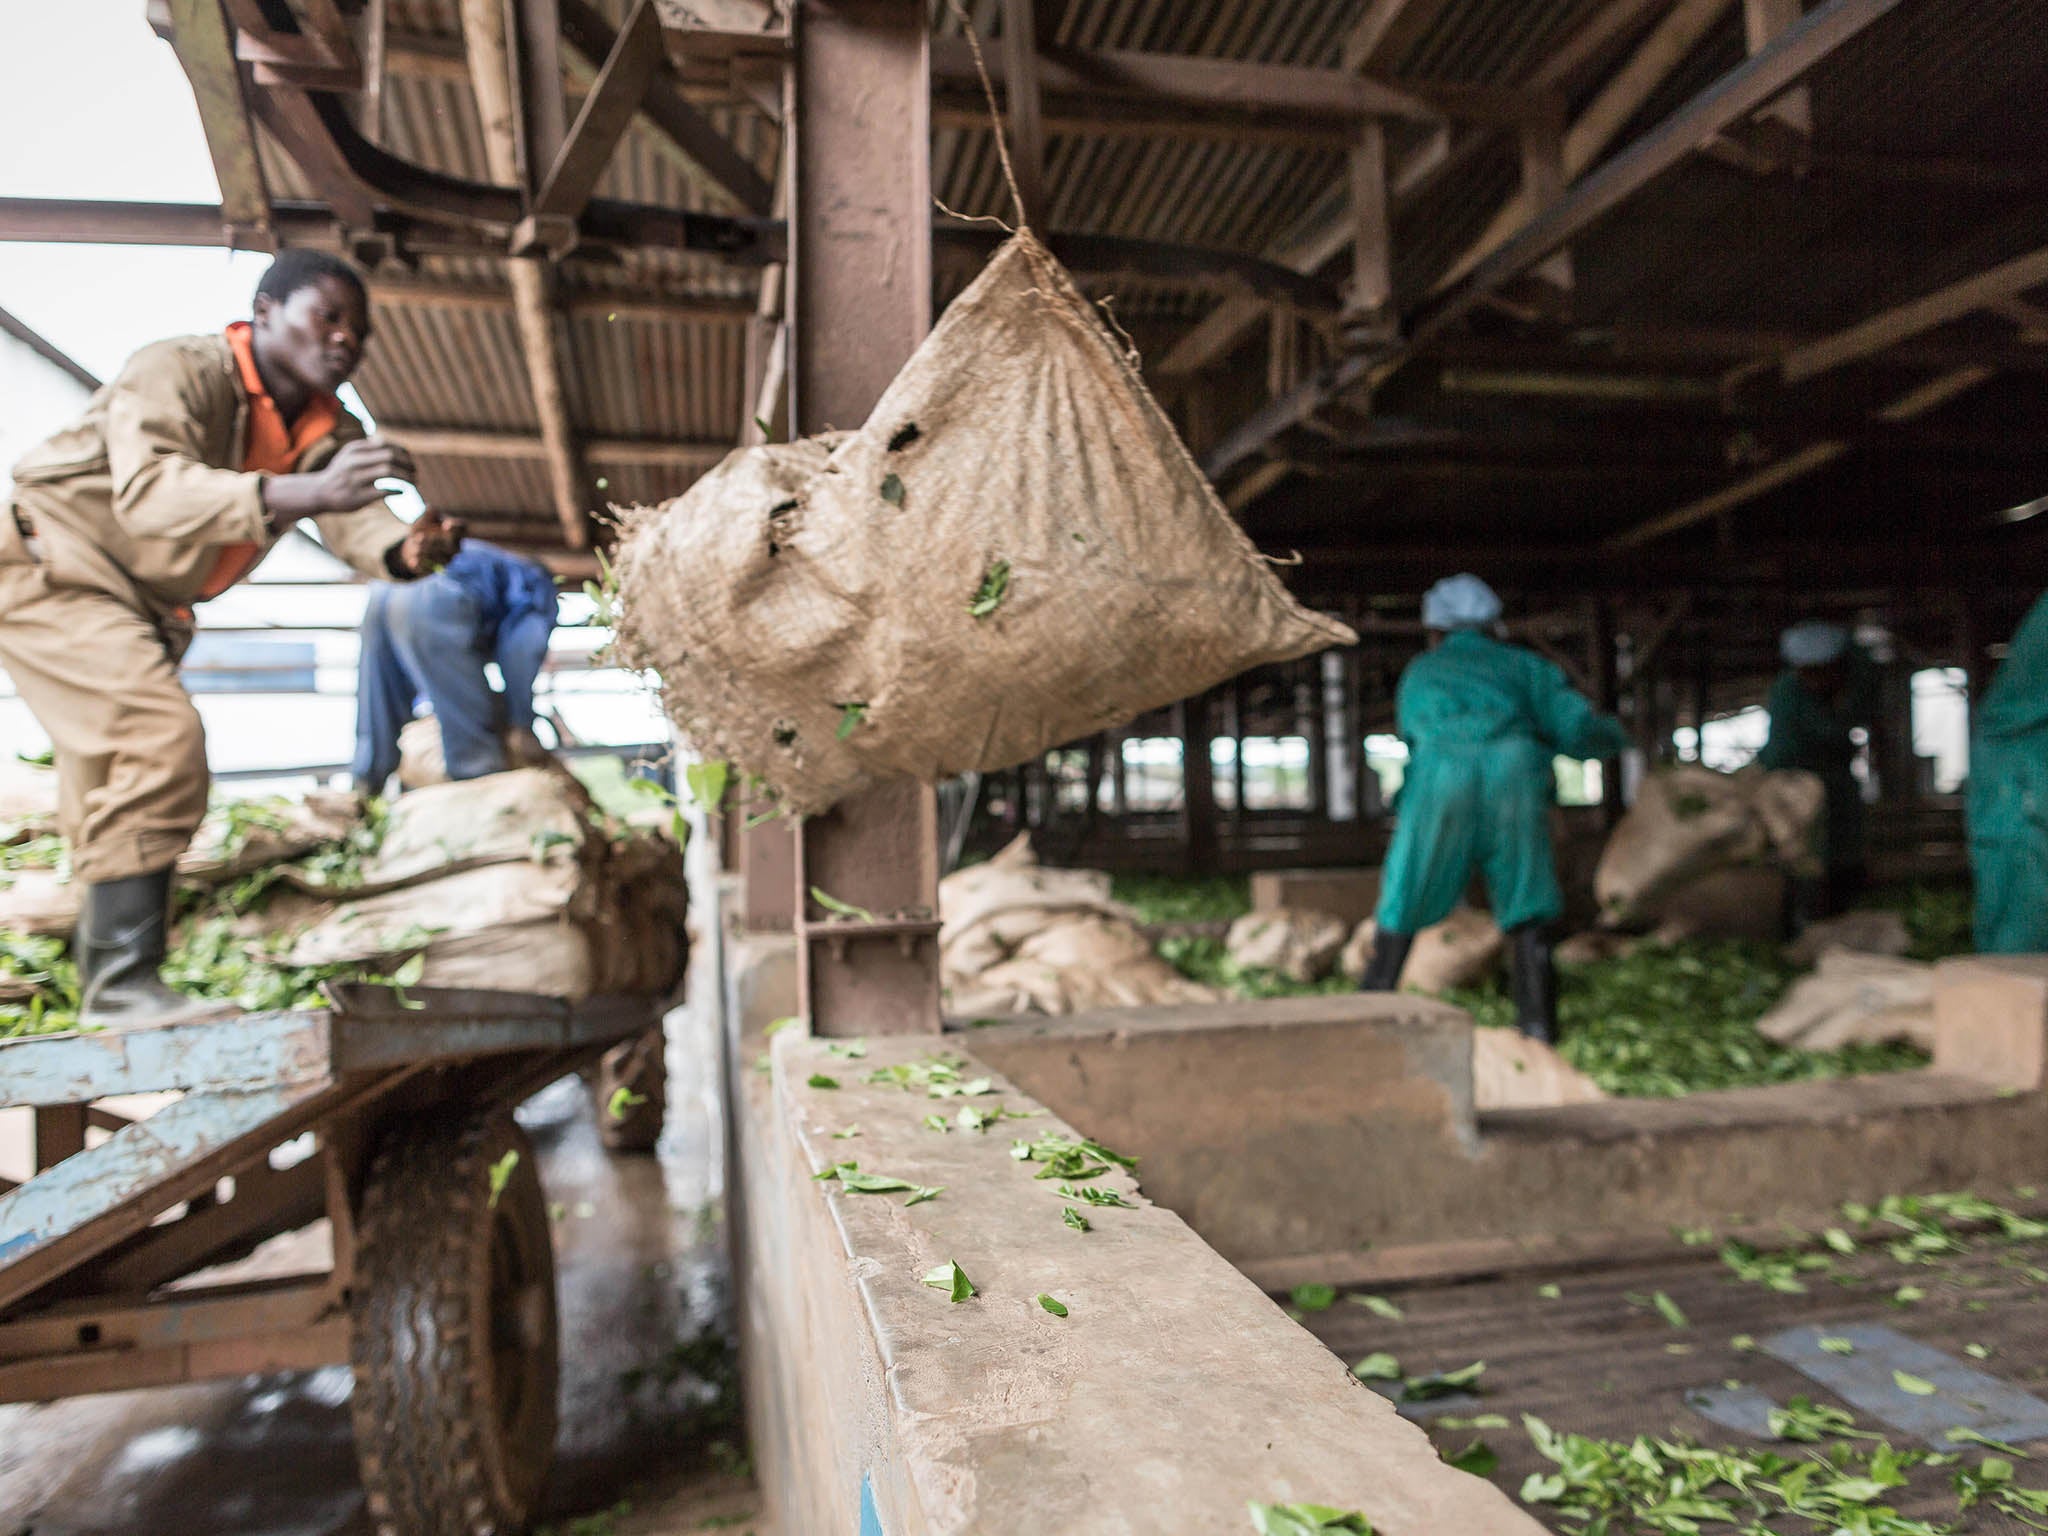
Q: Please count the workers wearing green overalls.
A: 3